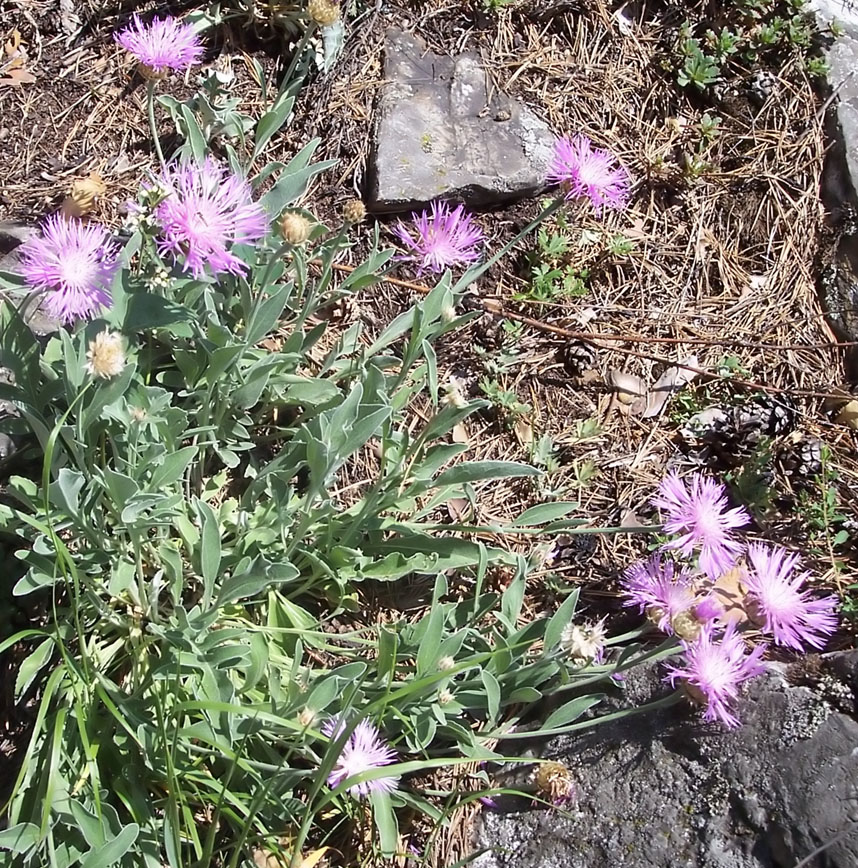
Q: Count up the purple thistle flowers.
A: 10